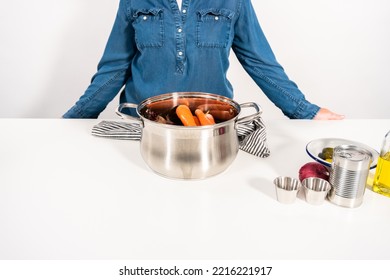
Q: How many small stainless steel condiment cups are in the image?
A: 2